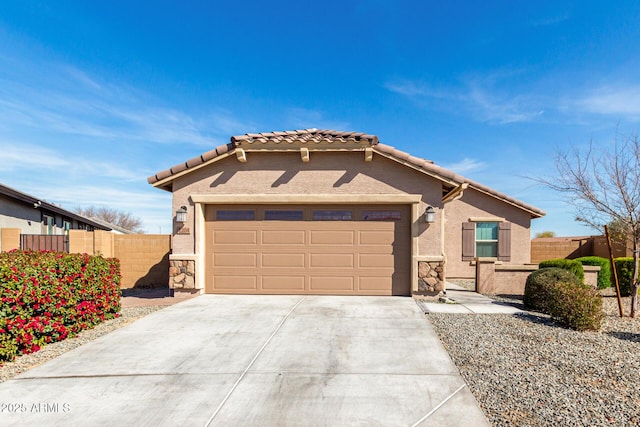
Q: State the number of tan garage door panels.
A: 12